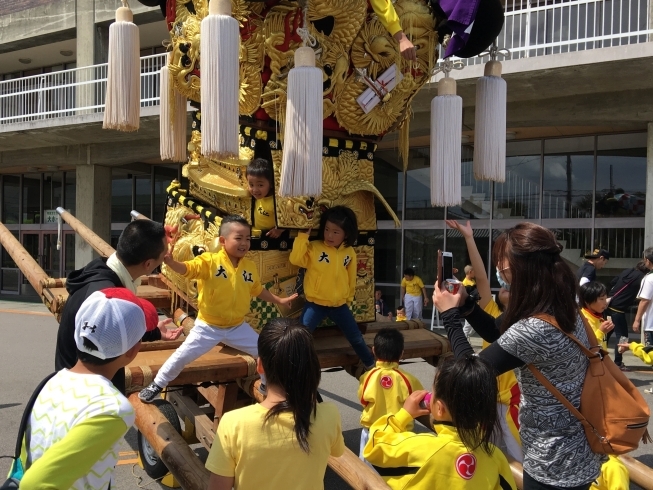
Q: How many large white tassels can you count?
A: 6